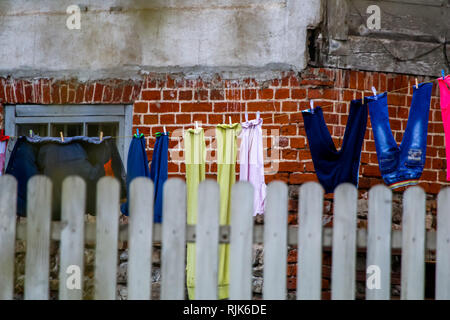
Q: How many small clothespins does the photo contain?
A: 14